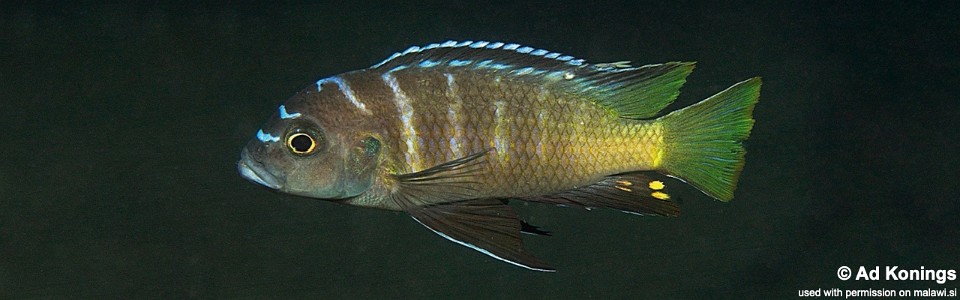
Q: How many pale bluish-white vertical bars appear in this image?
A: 4